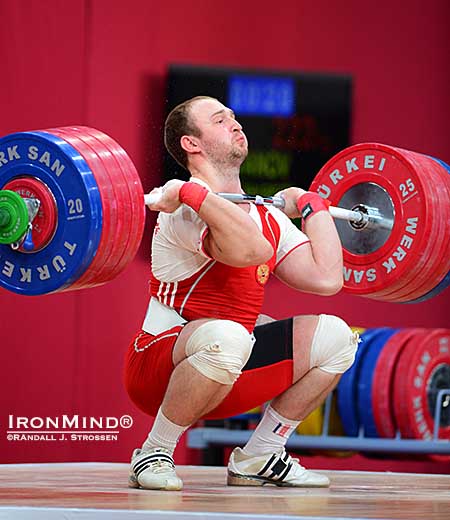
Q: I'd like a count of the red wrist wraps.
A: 2